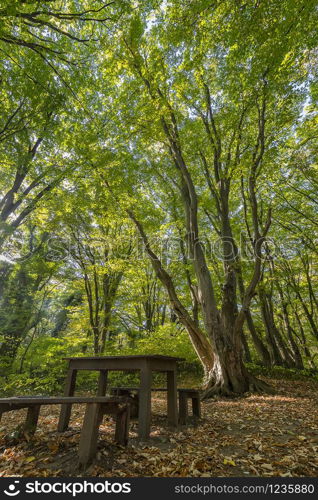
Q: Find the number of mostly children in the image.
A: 0